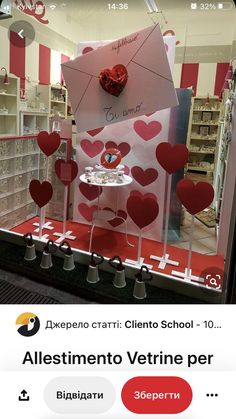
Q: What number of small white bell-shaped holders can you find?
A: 6